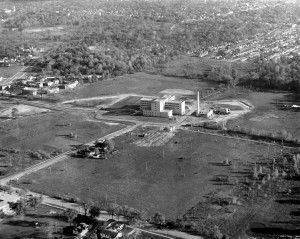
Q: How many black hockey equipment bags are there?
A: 0